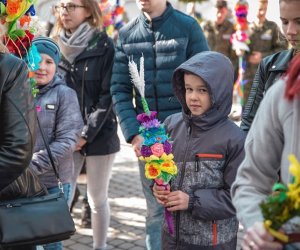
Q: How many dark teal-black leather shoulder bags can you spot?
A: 1